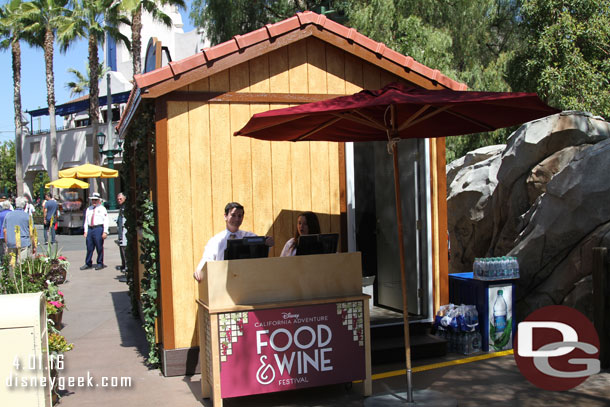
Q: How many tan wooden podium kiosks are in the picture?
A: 1